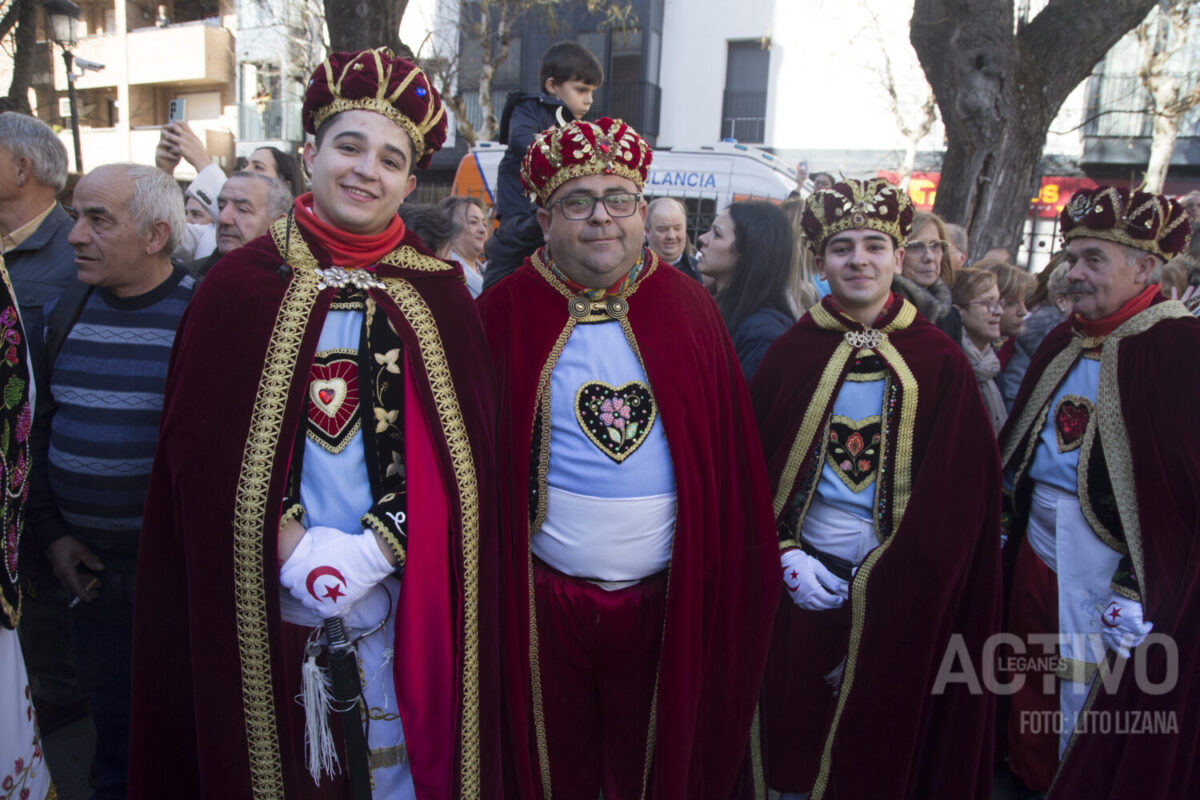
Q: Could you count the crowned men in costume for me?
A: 4